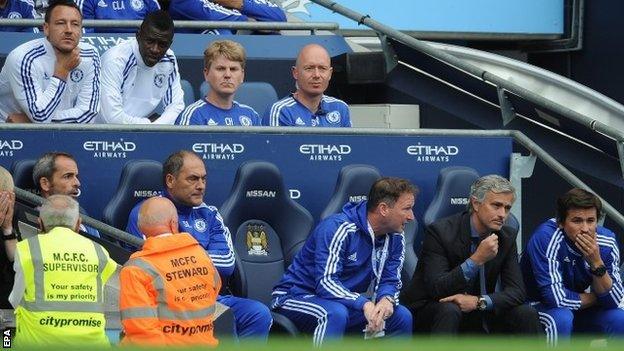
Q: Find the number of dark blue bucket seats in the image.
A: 5